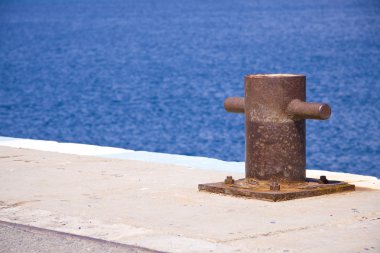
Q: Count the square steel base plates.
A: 1